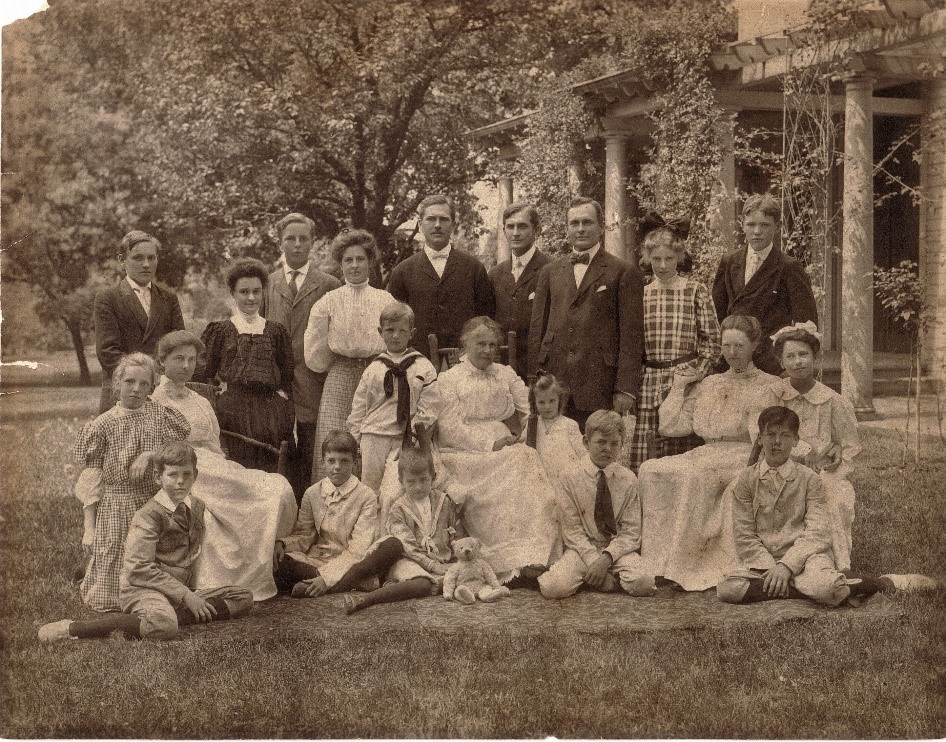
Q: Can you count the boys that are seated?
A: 5